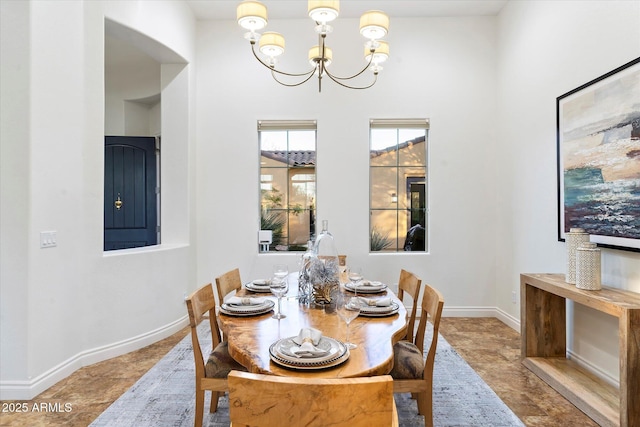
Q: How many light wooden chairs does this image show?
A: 6